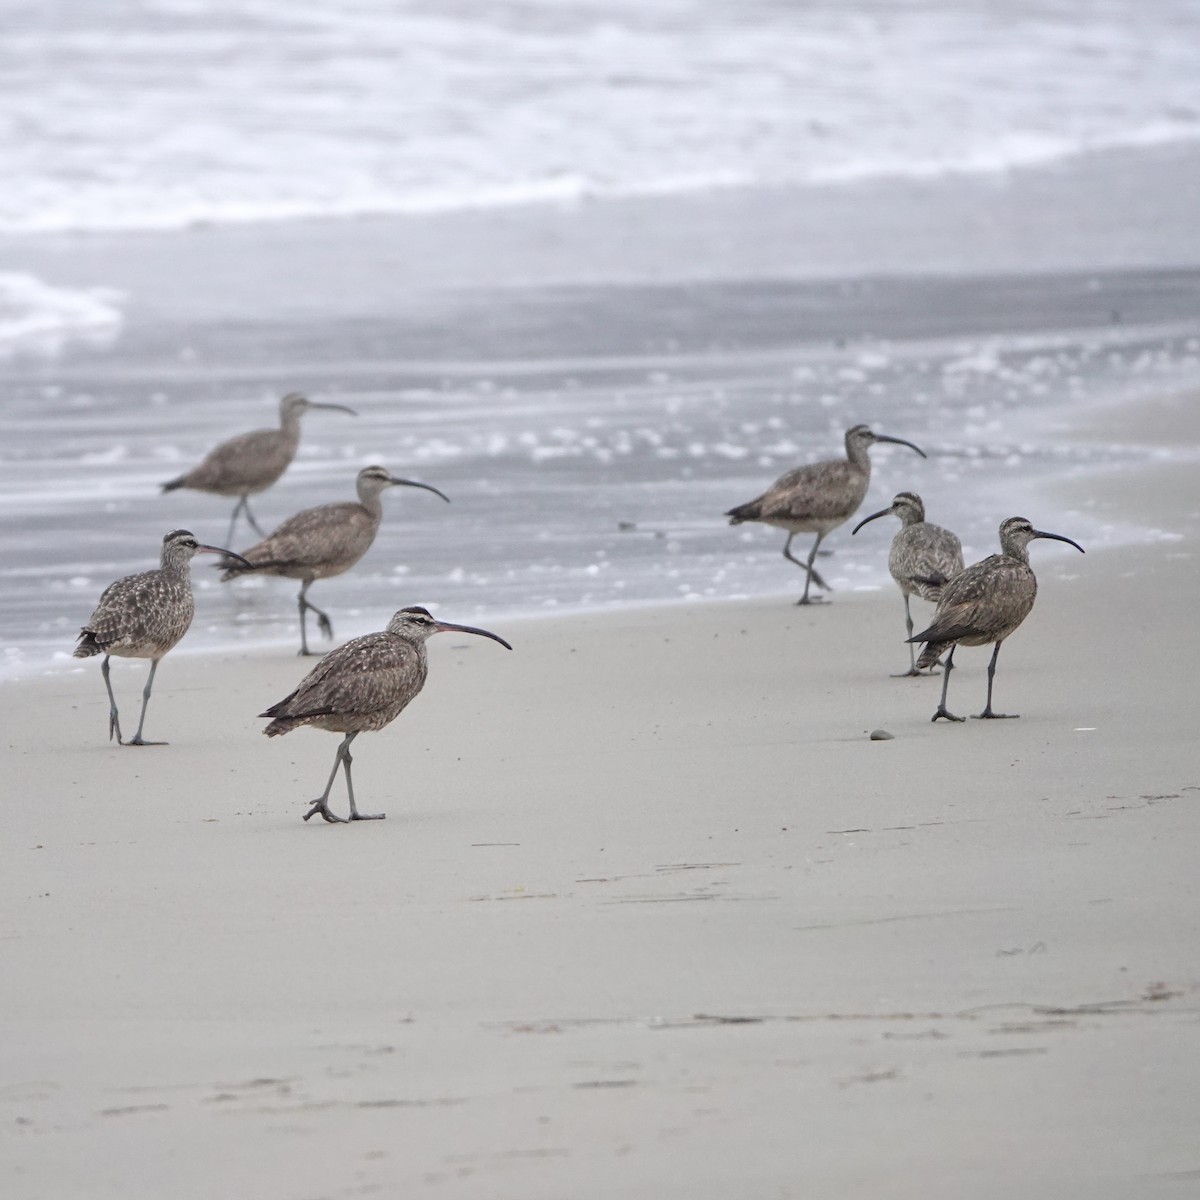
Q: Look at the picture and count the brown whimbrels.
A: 7